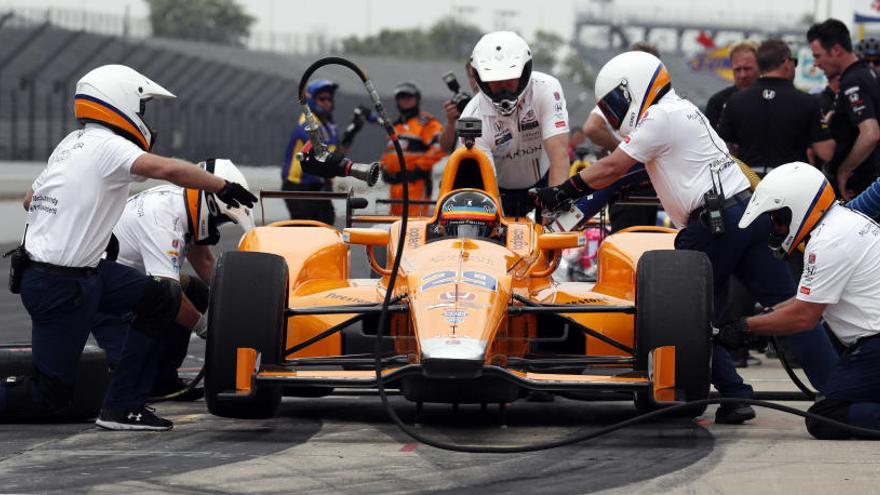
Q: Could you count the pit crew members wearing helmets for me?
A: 5